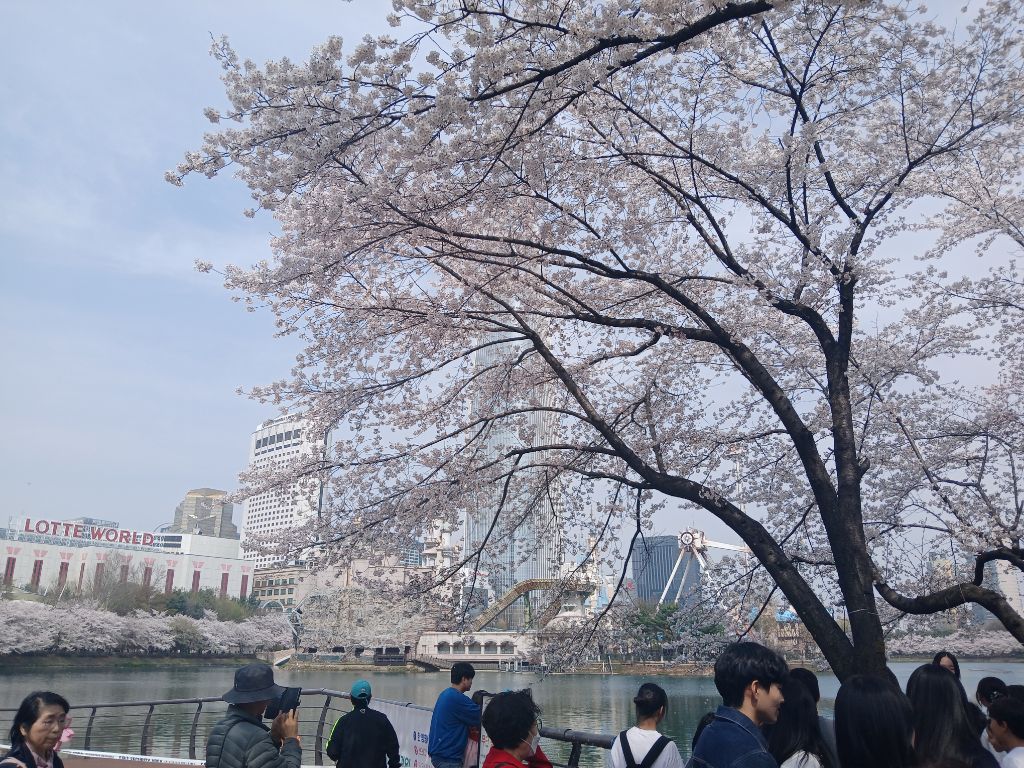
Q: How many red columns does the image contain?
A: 11